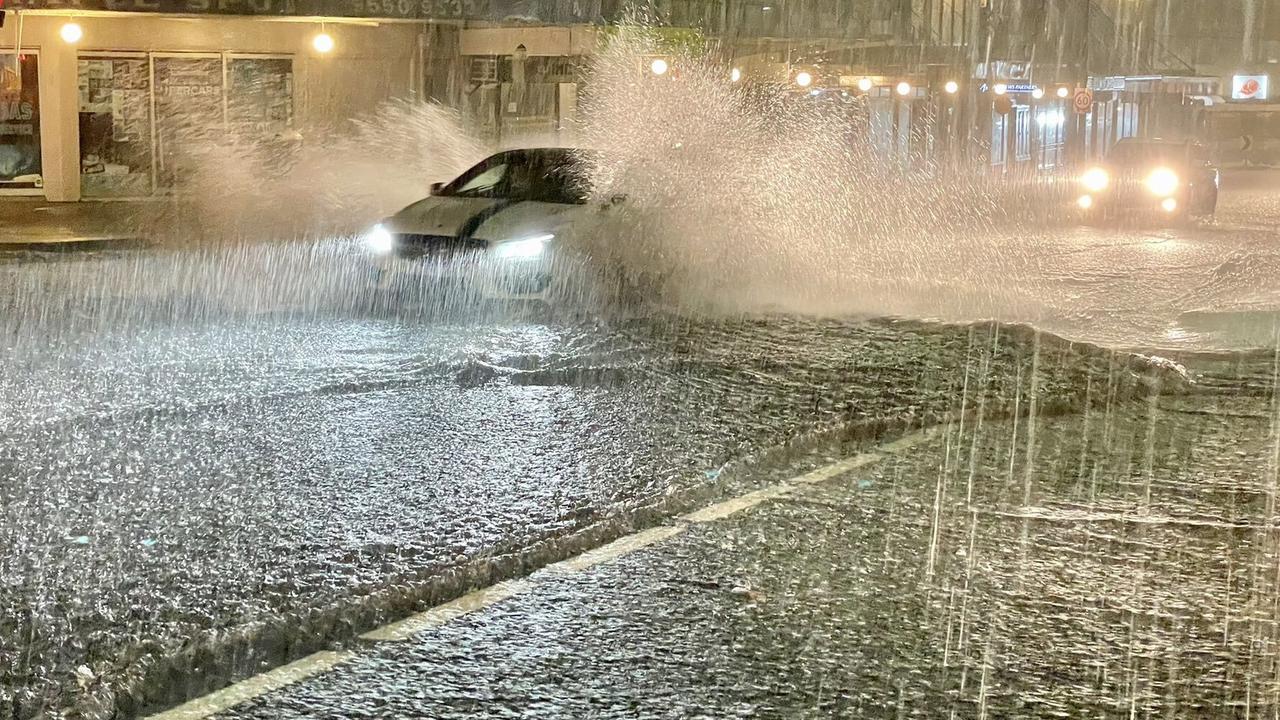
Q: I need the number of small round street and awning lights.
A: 11